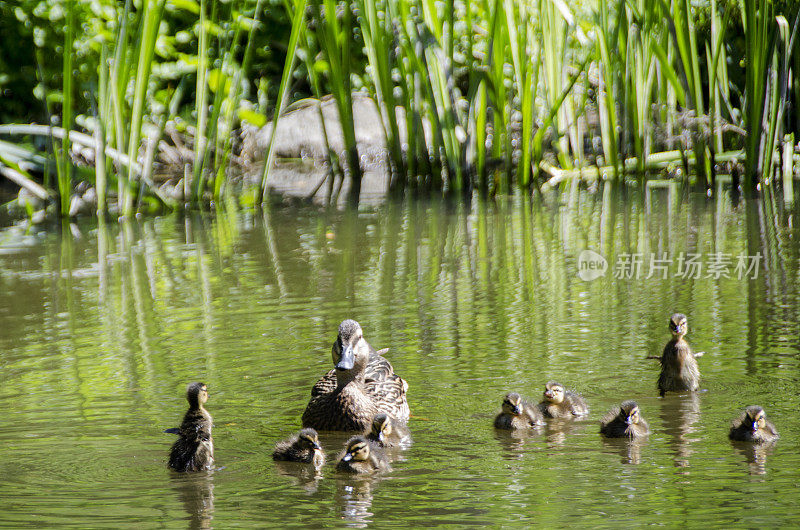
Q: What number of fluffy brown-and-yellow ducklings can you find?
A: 9